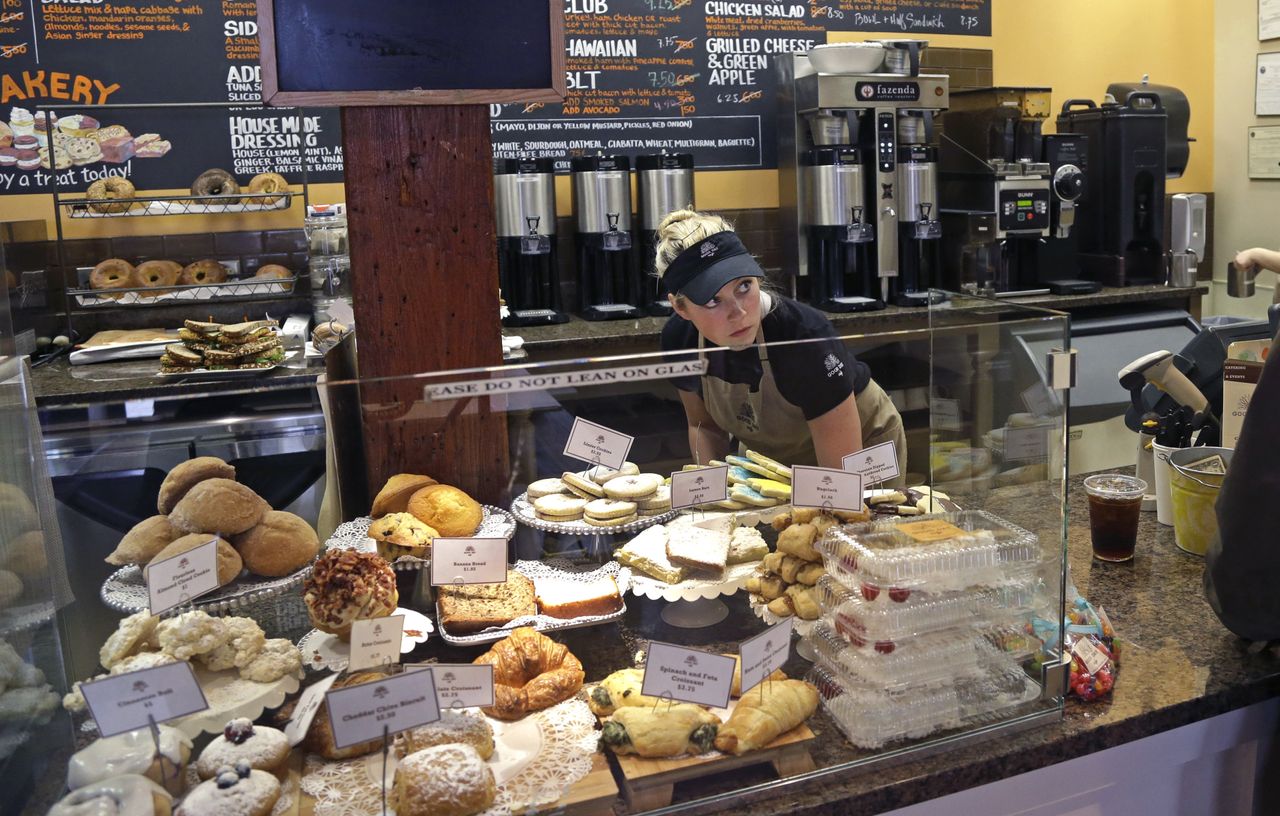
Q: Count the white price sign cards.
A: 13